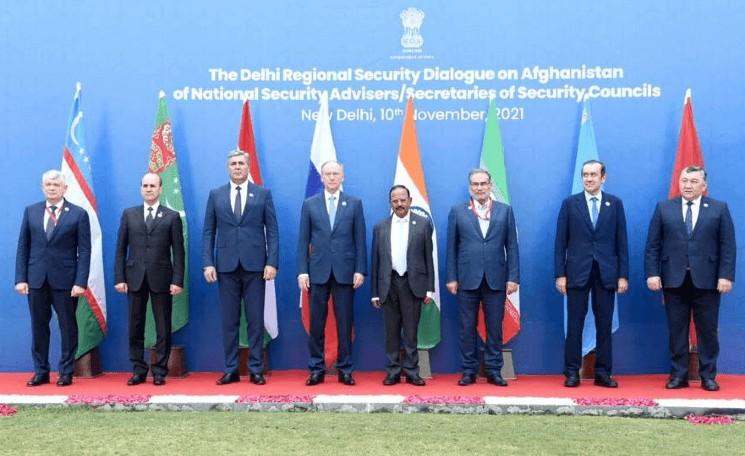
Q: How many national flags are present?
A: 8